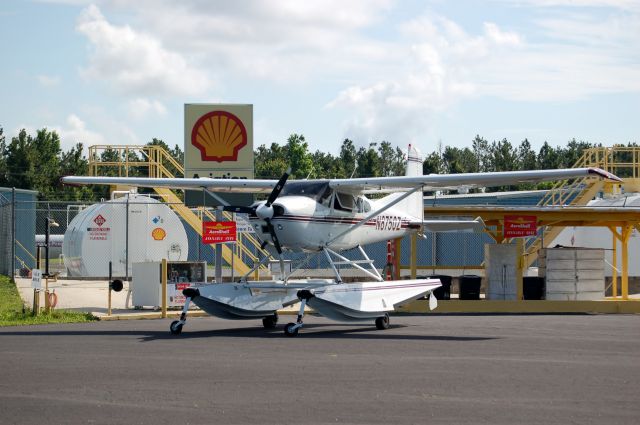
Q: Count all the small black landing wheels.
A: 4